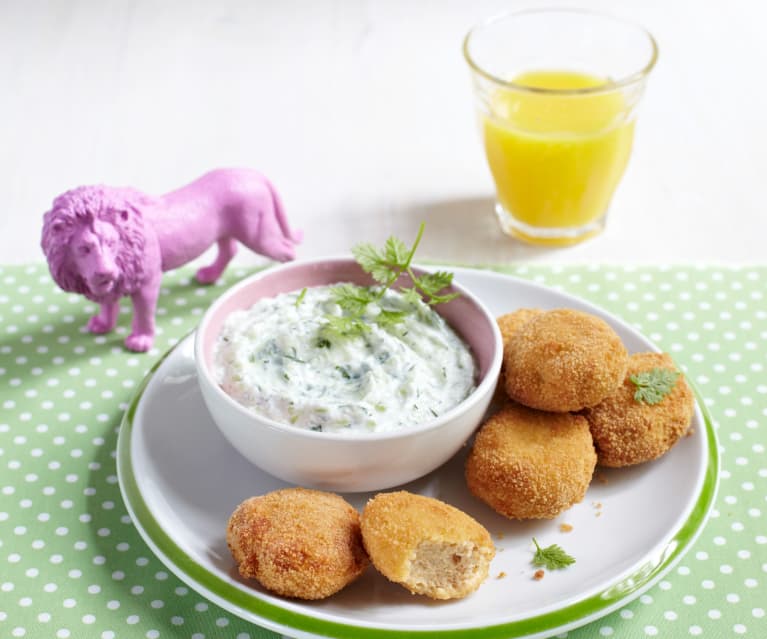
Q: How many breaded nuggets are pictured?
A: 6